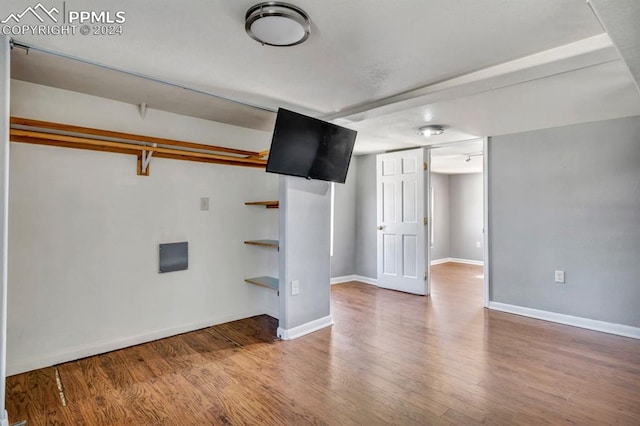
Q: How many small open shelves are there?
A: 3